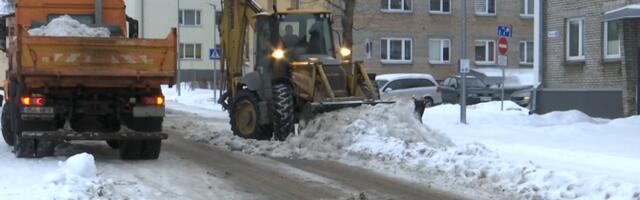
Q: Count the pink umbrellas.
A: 0